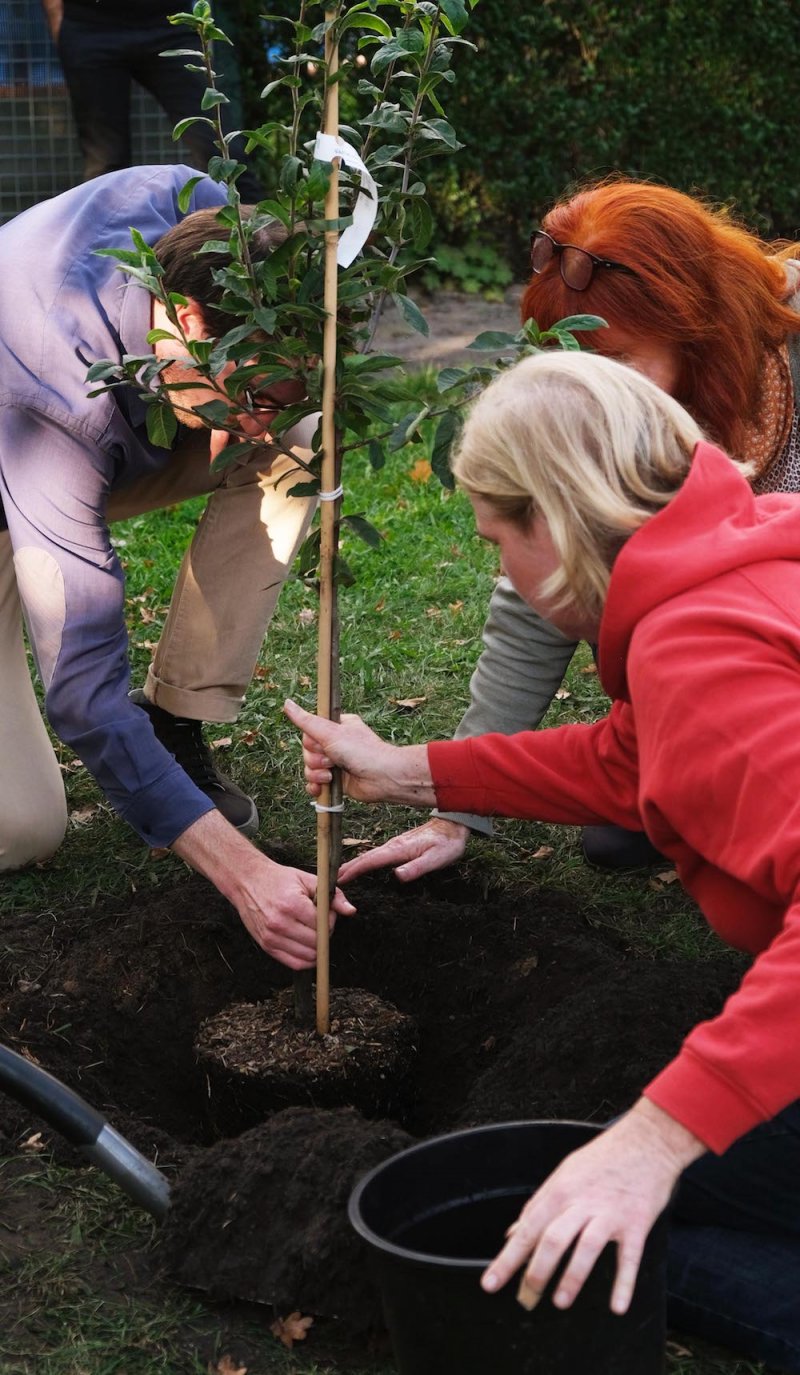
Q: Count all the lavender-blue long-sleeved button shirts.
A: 1